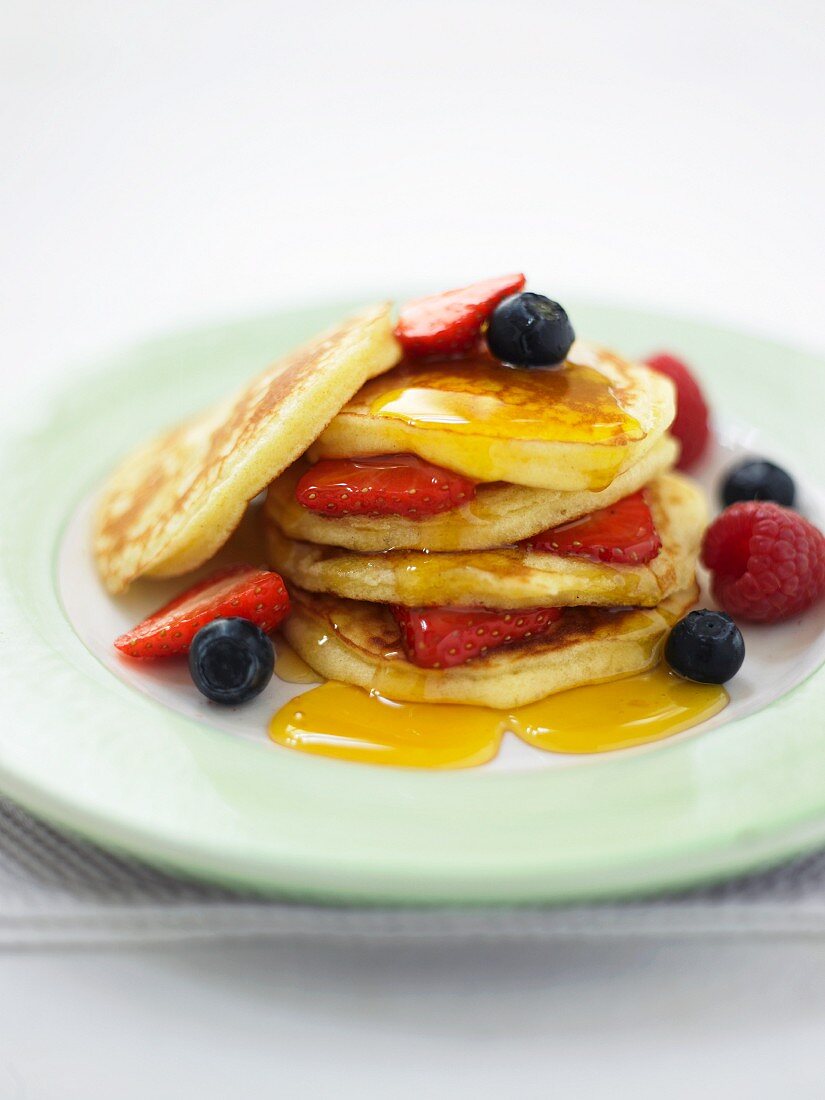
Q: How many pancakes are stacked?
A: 4